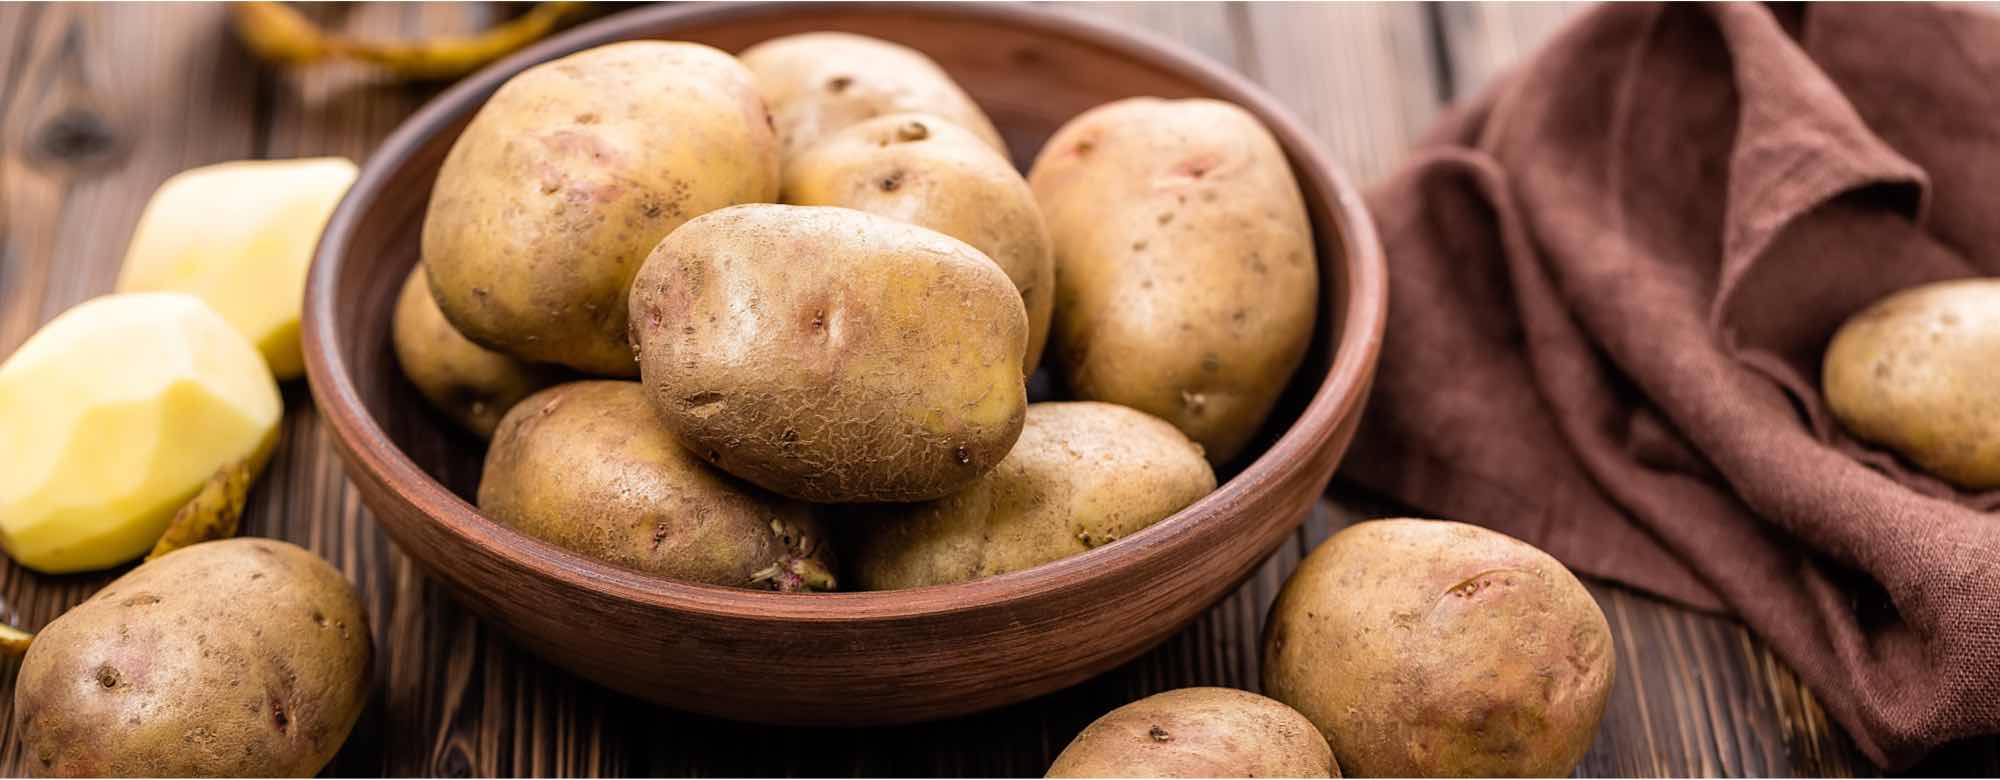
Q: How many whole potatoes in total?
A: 12